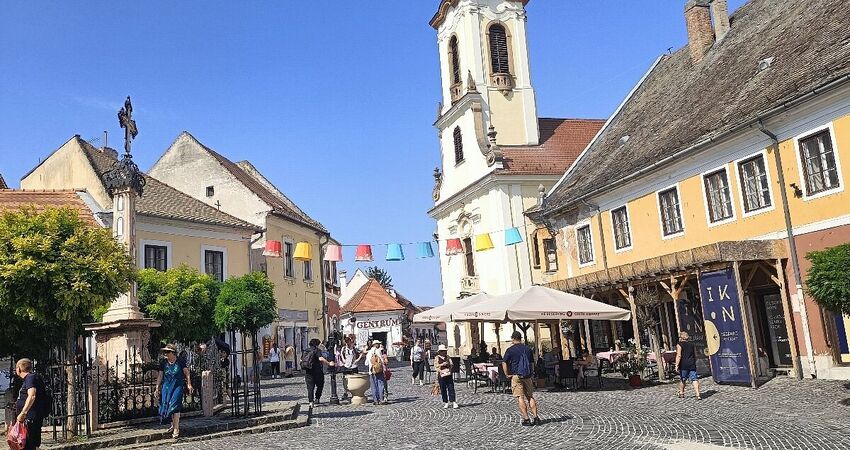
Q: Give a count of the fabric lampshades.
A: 9